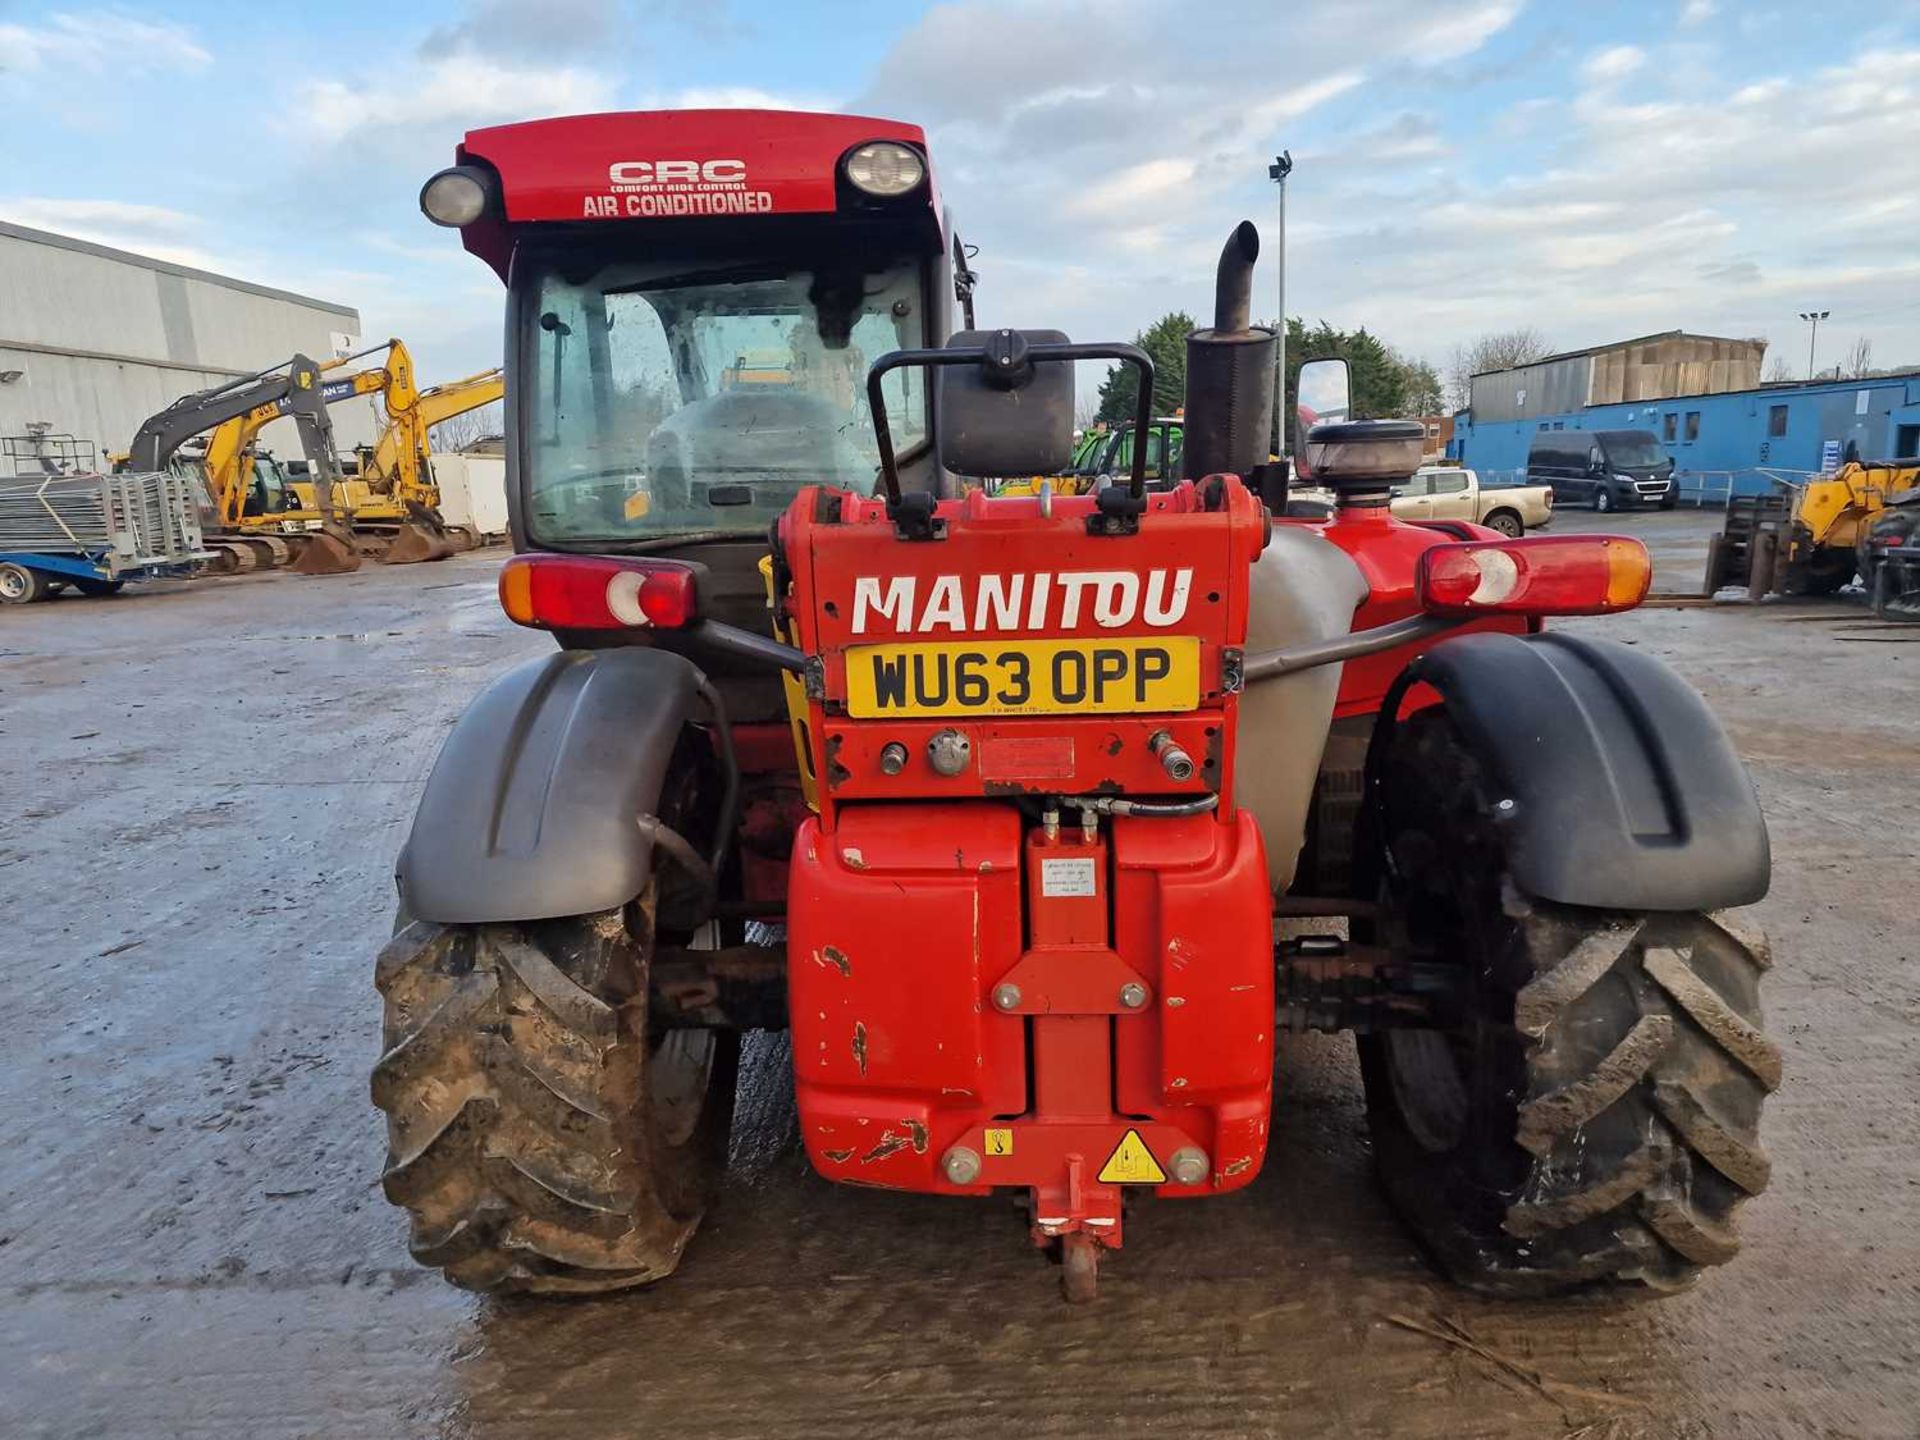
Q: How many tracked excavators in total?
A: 3